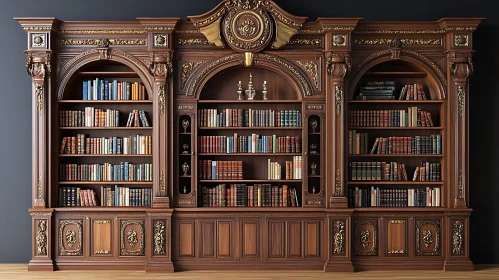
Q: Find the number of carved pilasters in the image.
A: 4